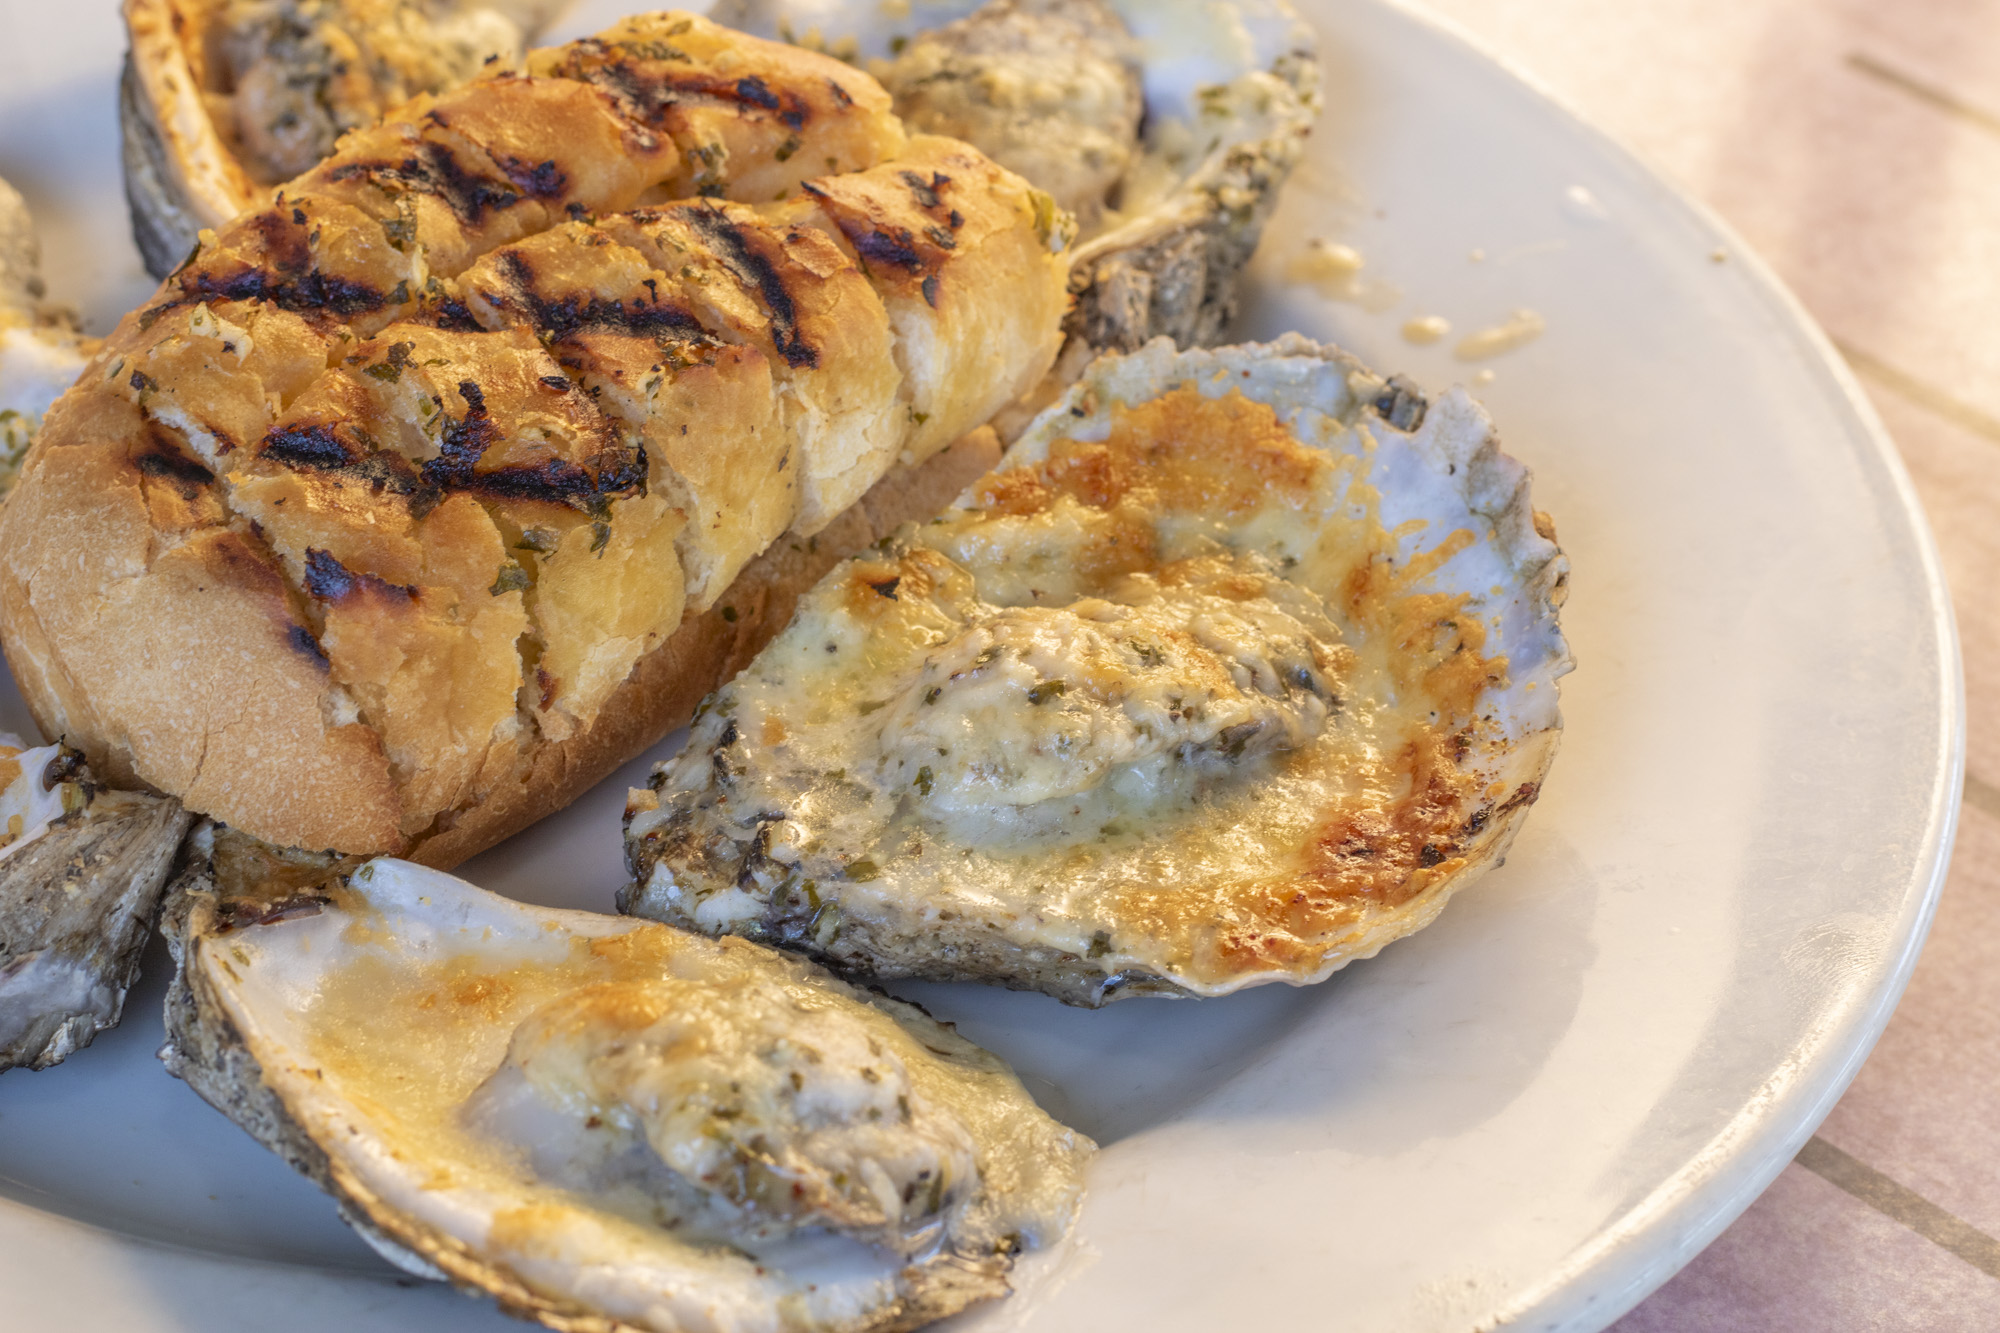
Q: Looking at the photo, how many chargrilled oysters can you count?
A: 6